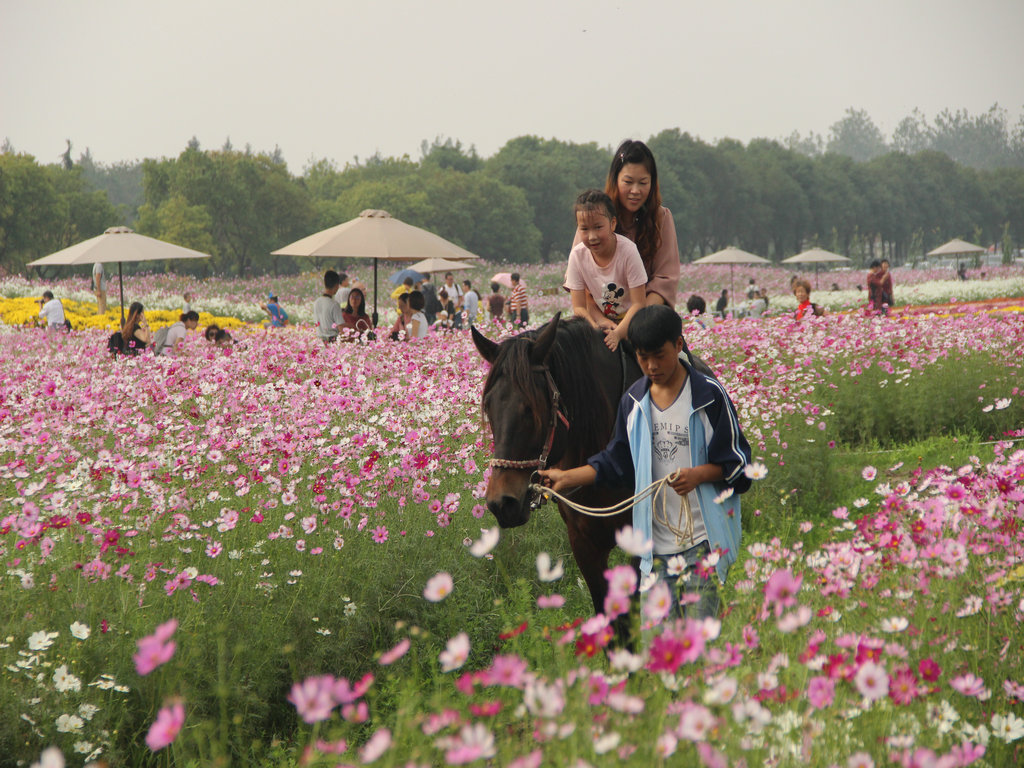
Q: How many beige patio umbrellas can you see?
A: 6